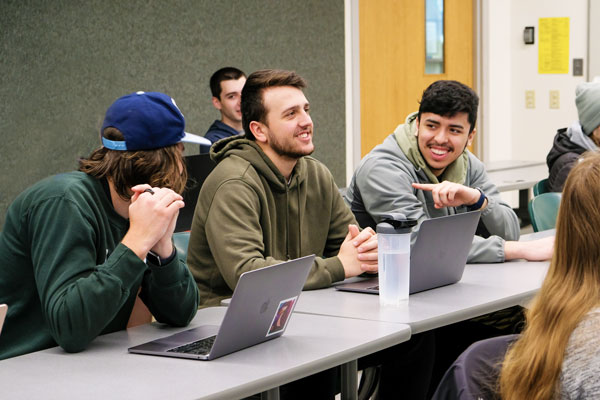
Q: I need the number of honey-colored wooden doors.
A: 1